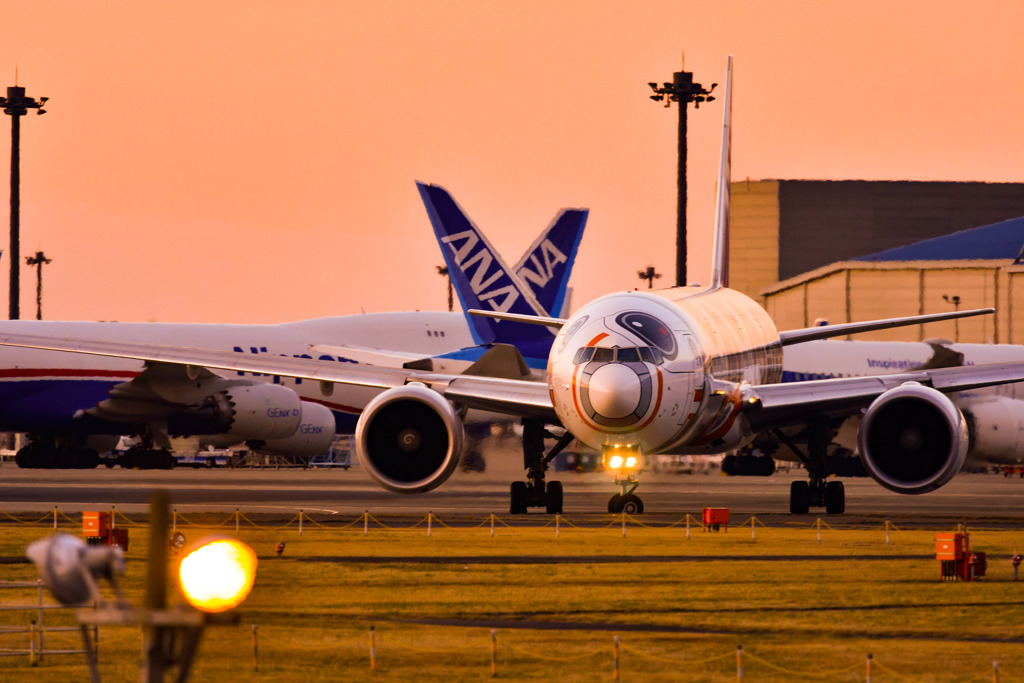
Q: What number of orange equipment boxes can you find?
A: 3